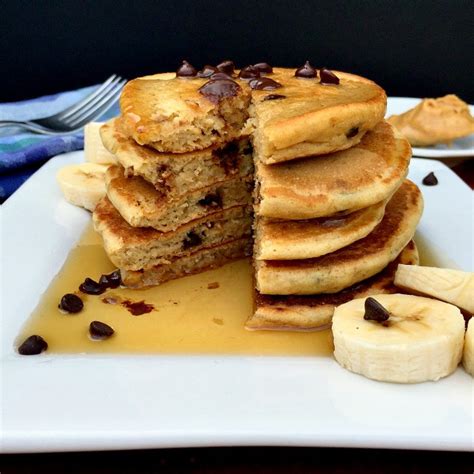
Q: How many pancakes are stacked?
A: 5